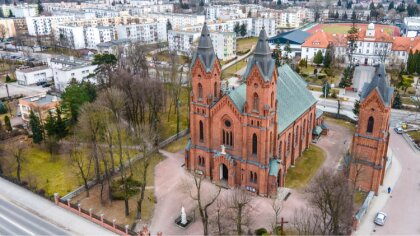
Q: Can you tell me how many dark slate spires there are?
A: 3